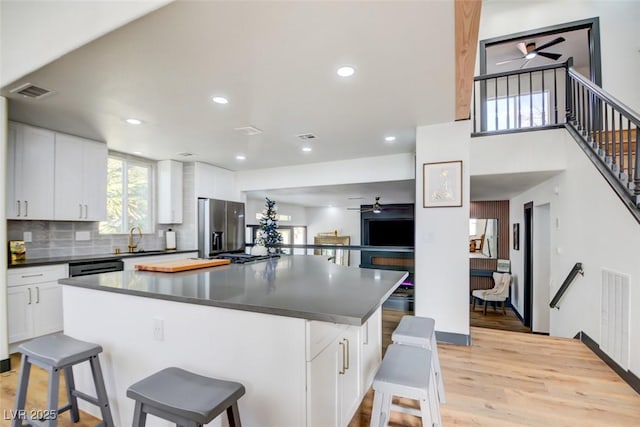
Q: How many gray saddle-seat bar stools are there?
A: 4